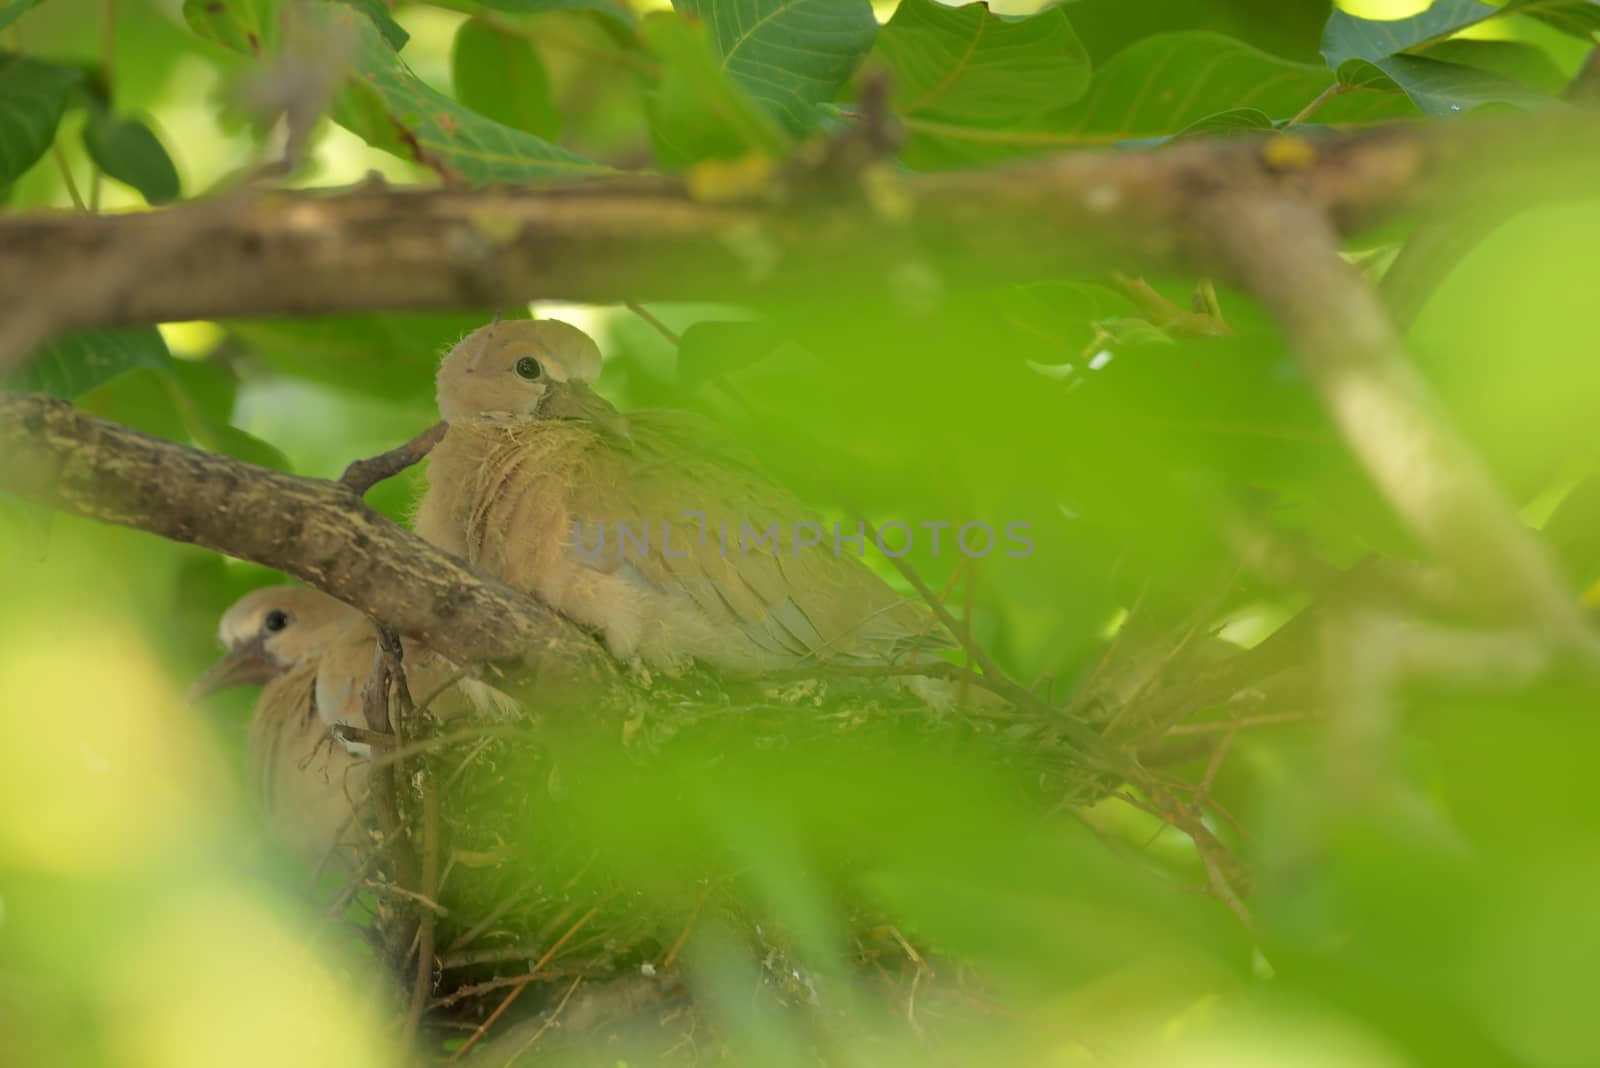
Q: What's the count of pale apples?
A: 0